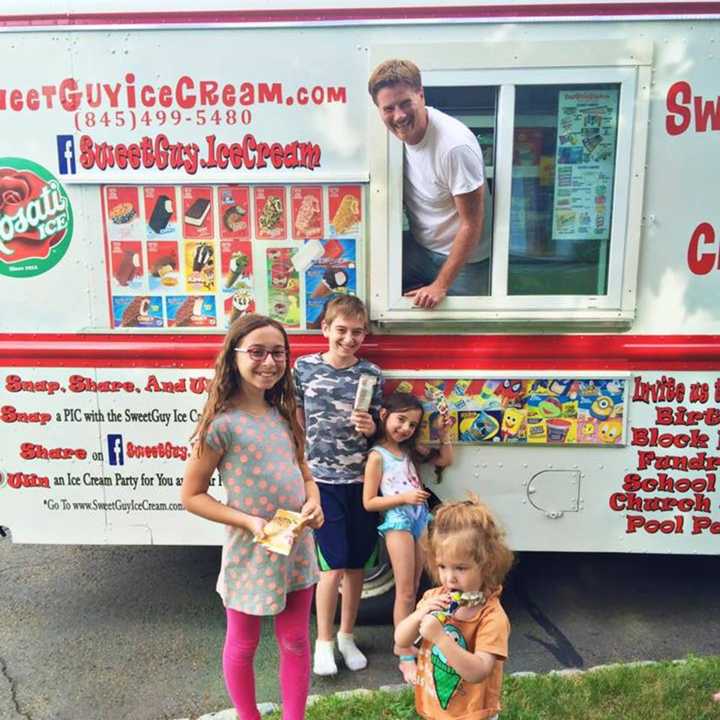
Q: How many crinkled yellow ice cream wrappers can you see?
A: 1